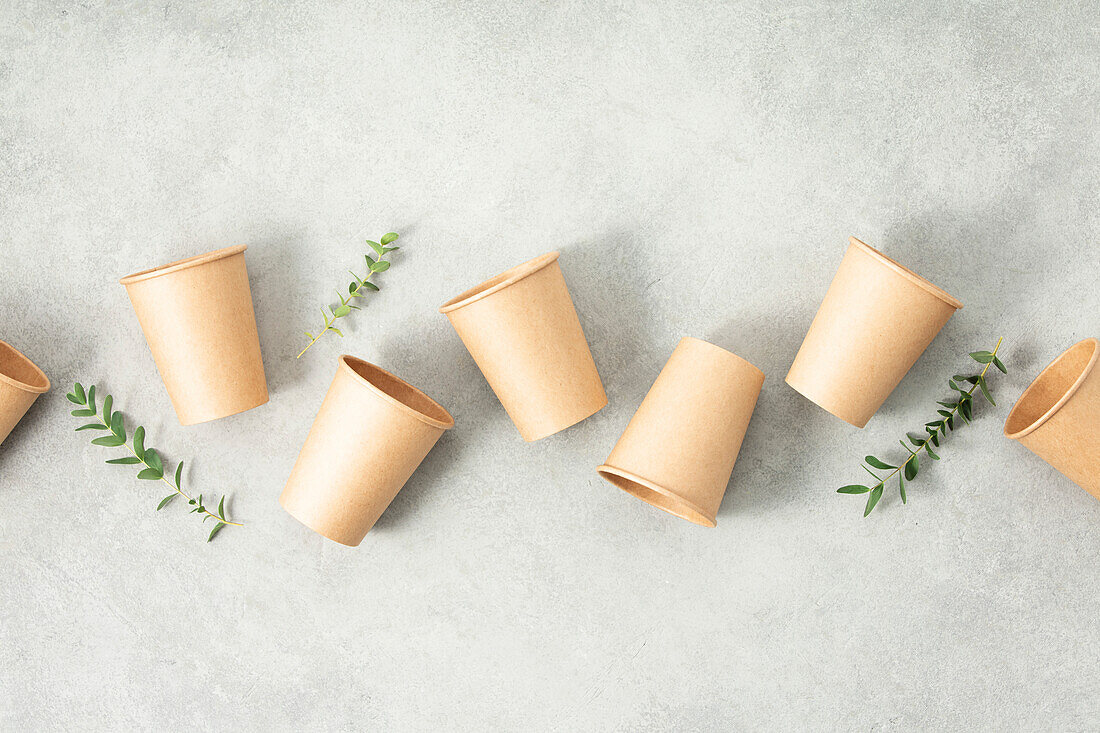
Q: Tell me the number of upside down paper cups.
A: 1